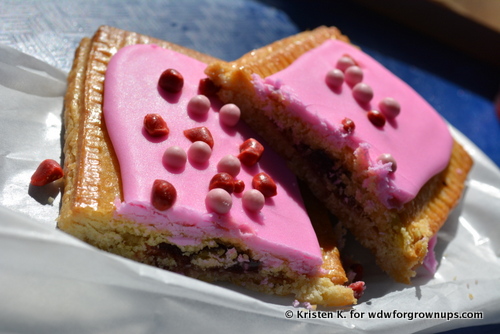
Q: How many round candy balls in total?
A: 13